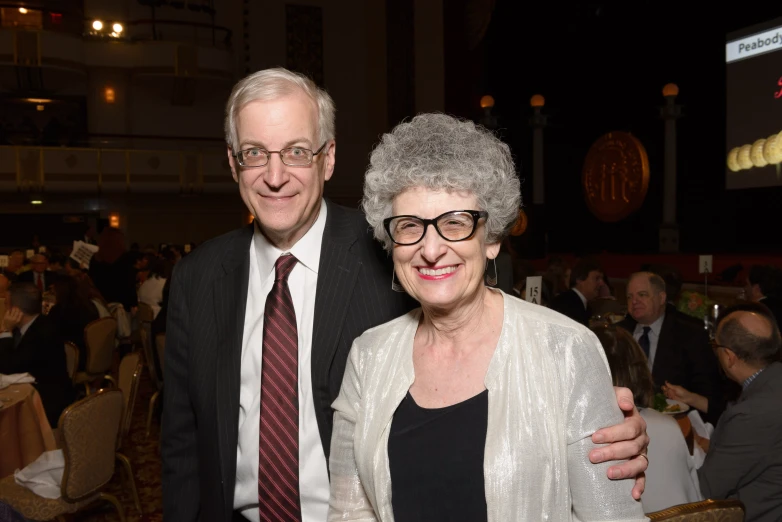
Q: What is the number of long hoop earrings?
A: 2